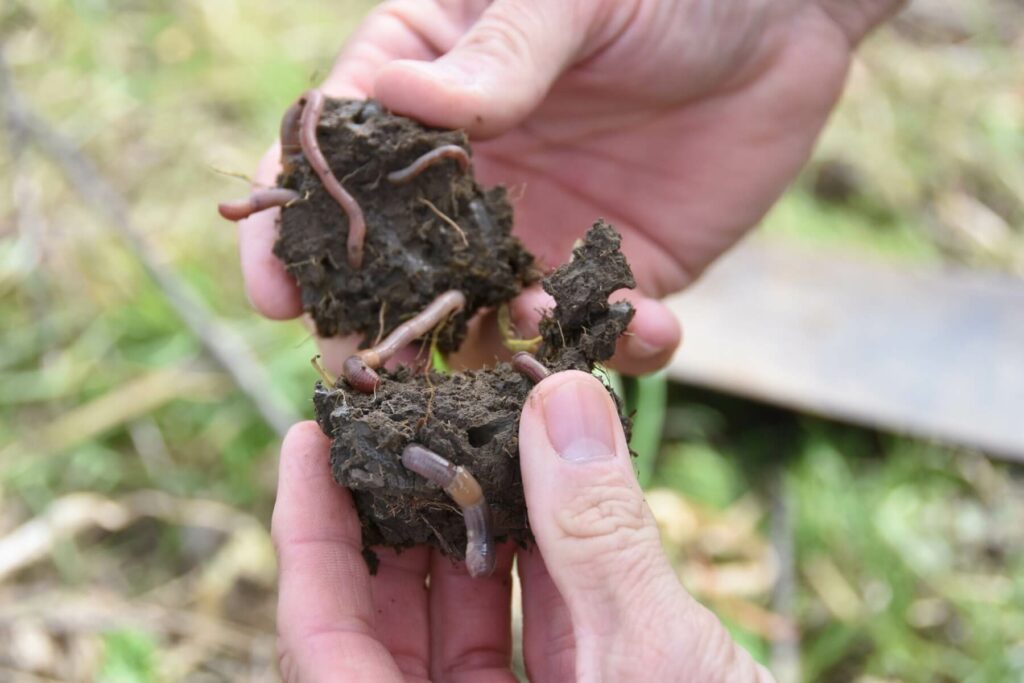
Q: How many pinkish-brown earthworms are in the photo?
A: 6